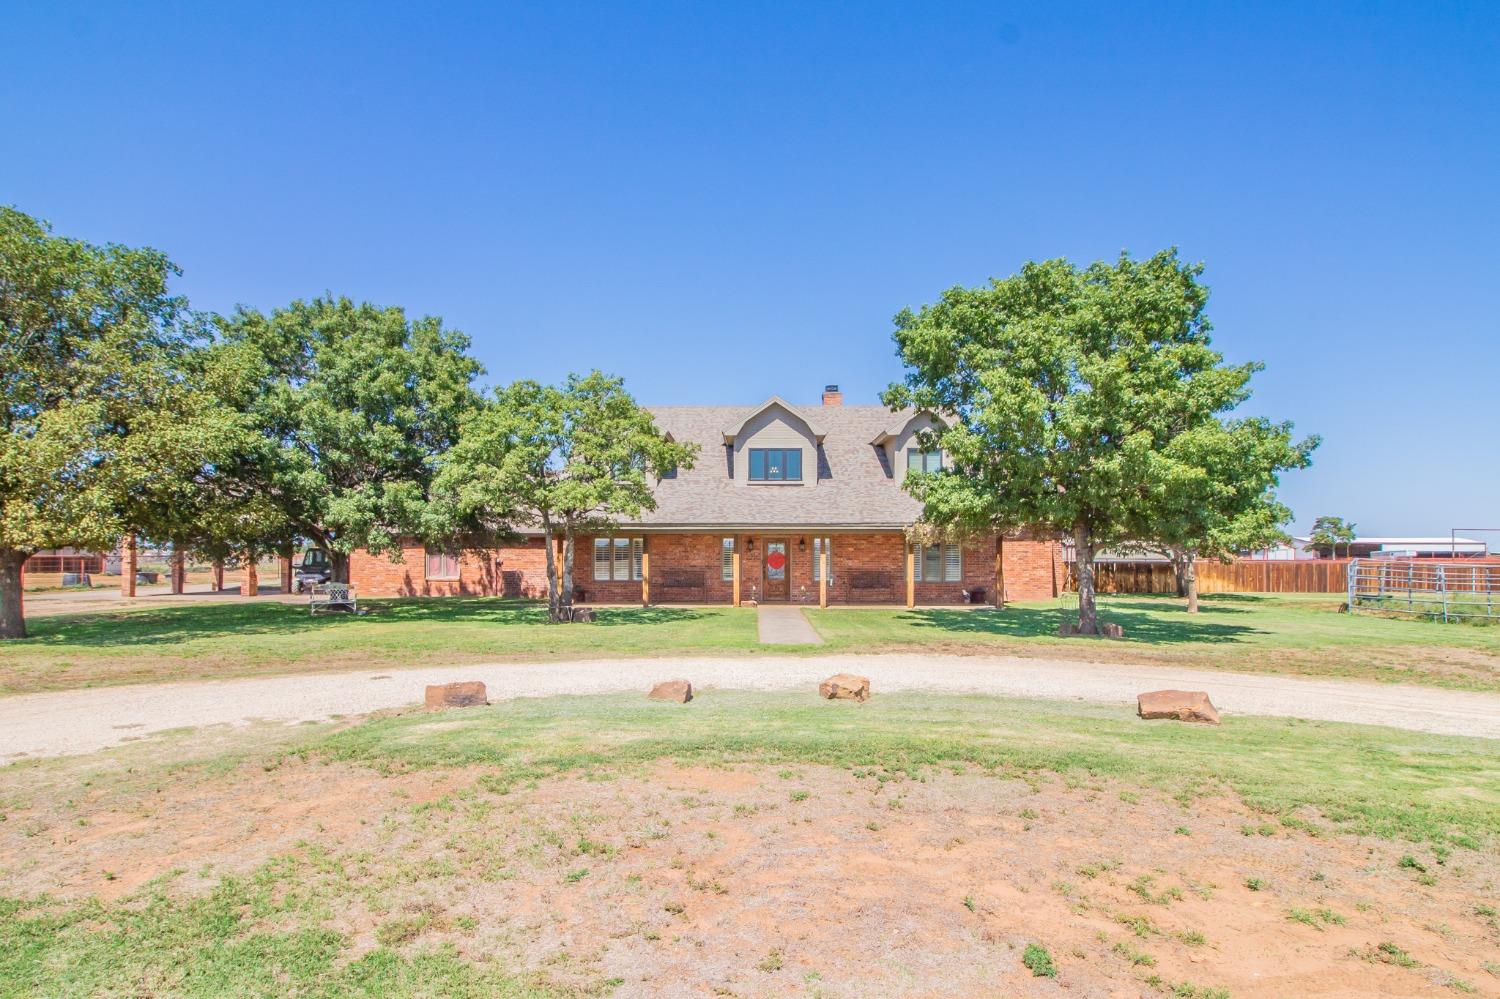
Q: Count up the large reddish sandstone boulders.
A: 4